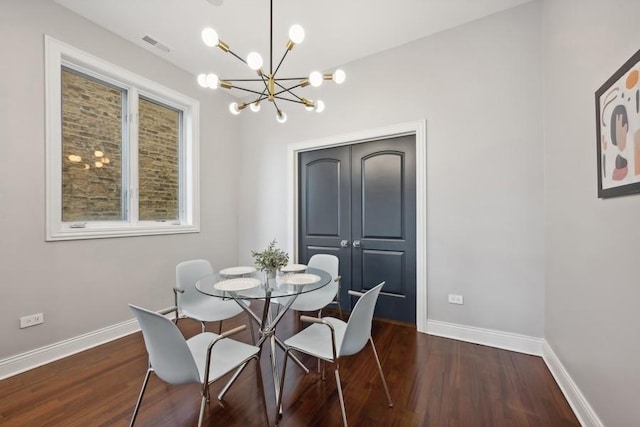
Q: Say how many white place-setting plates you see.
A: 4